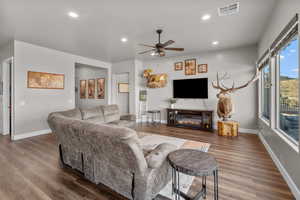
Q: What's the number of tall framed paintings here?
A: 3